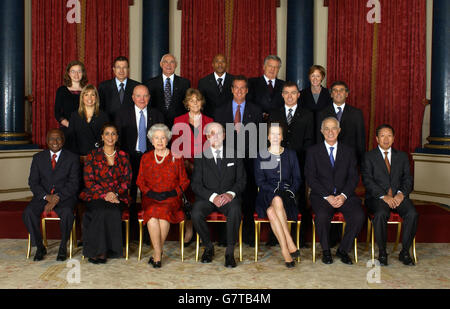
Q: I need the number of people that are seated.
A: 7